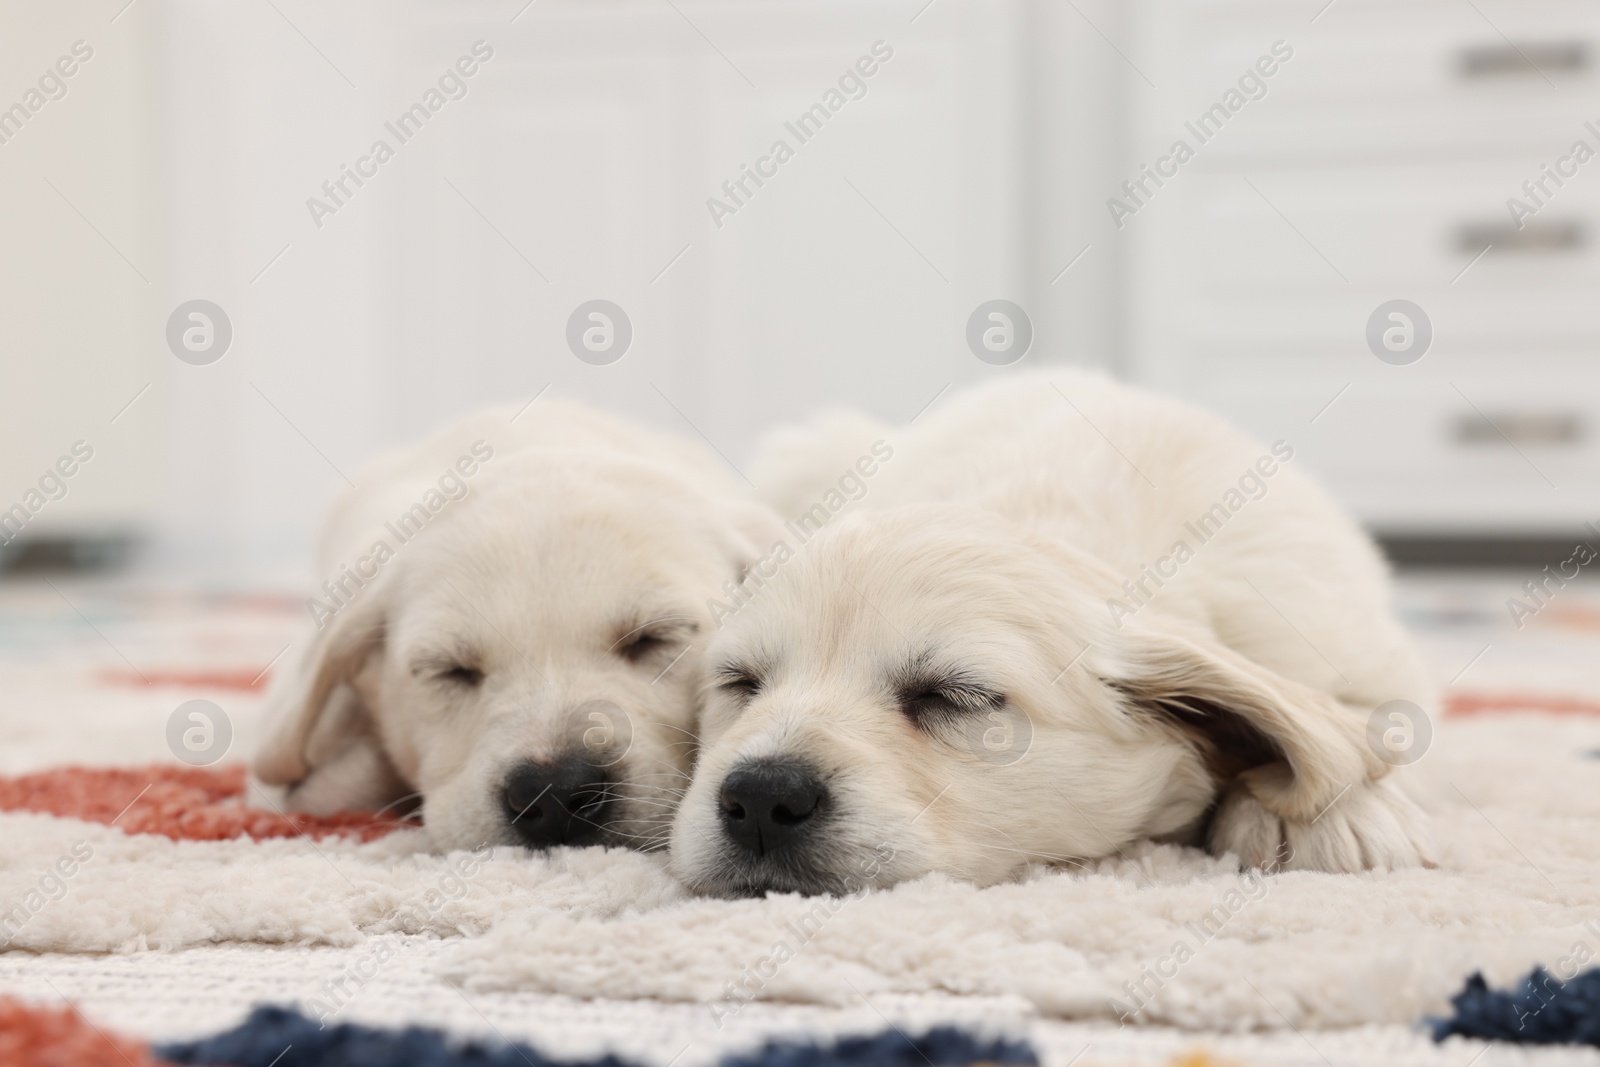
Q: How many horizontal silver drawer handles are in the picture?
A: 3